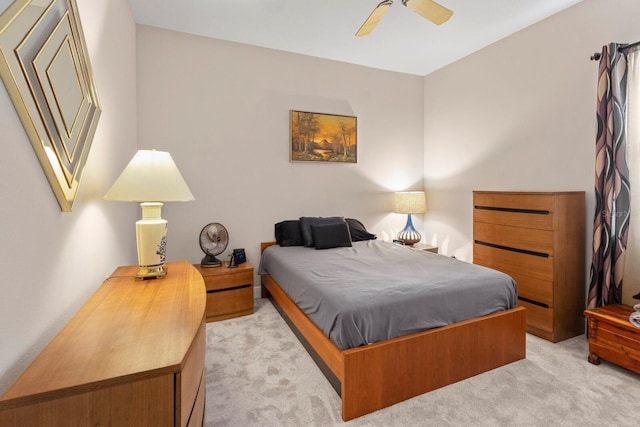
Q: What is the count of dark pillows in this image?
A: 4